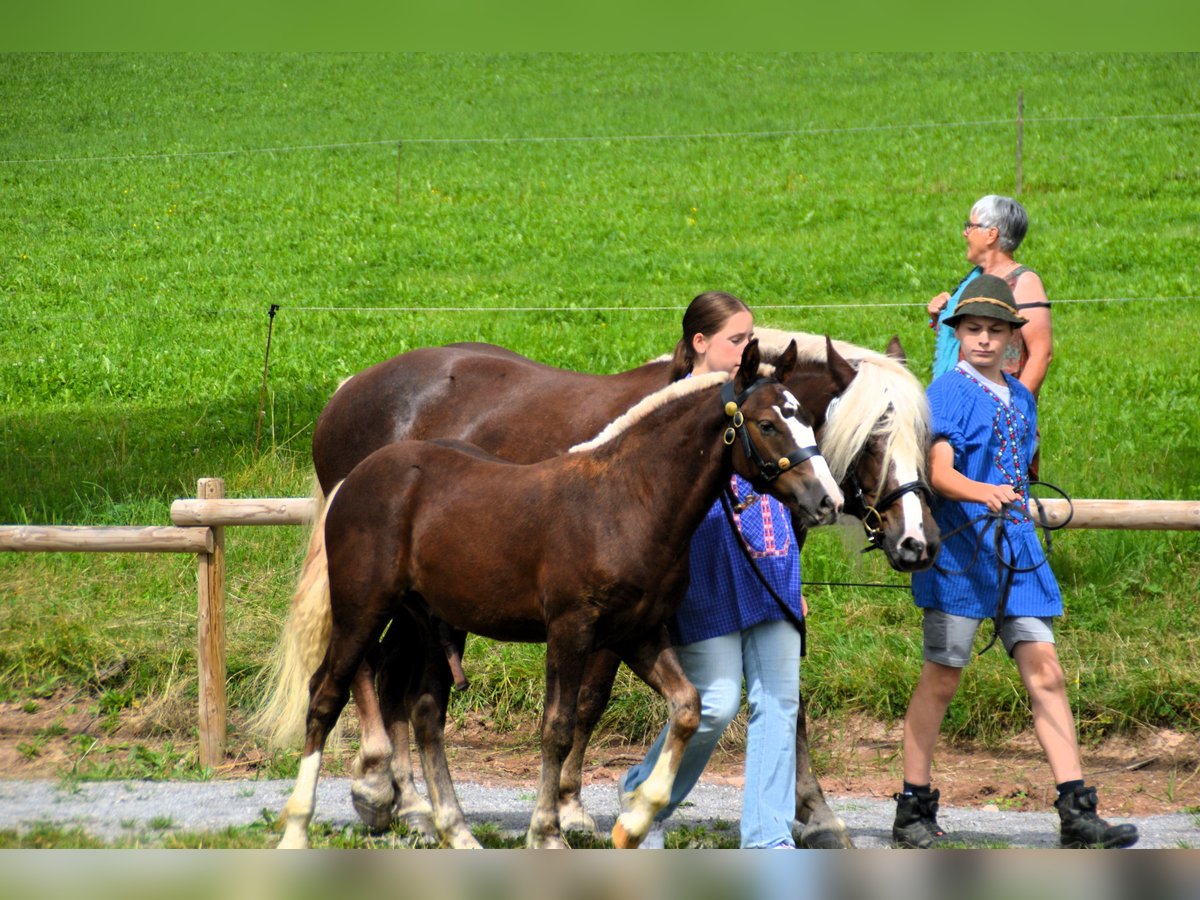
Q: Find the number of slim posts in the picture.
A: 3